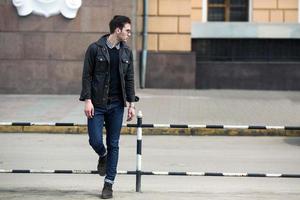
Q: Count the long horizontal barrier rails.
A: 2